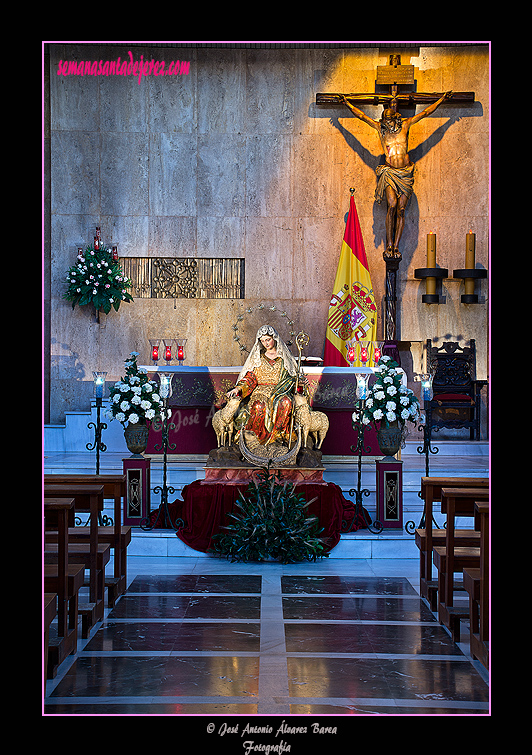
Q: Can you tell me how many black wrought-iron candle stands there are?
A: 4